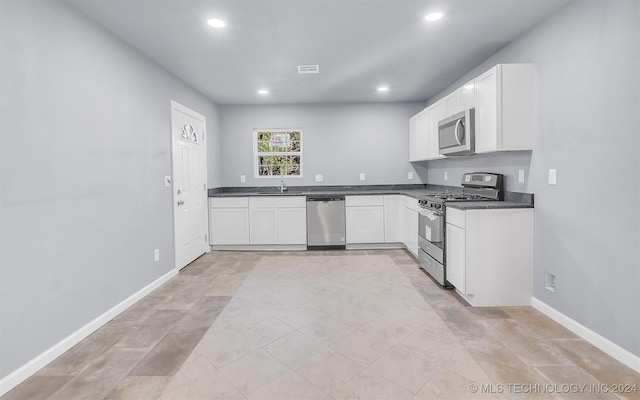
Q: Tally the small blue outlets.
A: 0